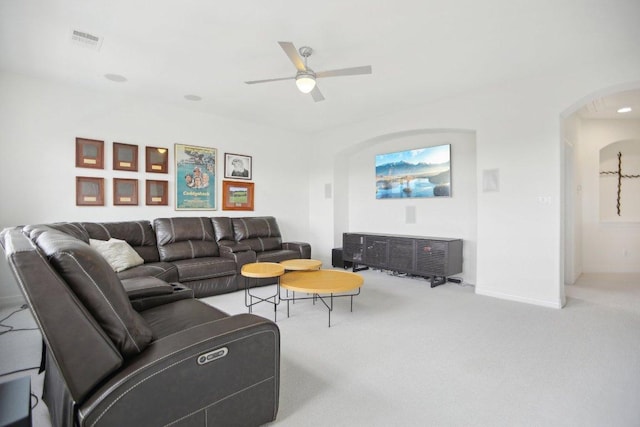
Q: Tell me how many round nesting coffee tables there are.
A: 3